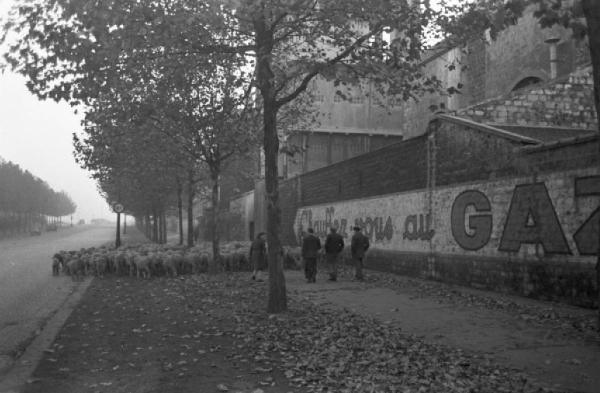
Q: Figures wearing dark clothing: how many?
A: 4